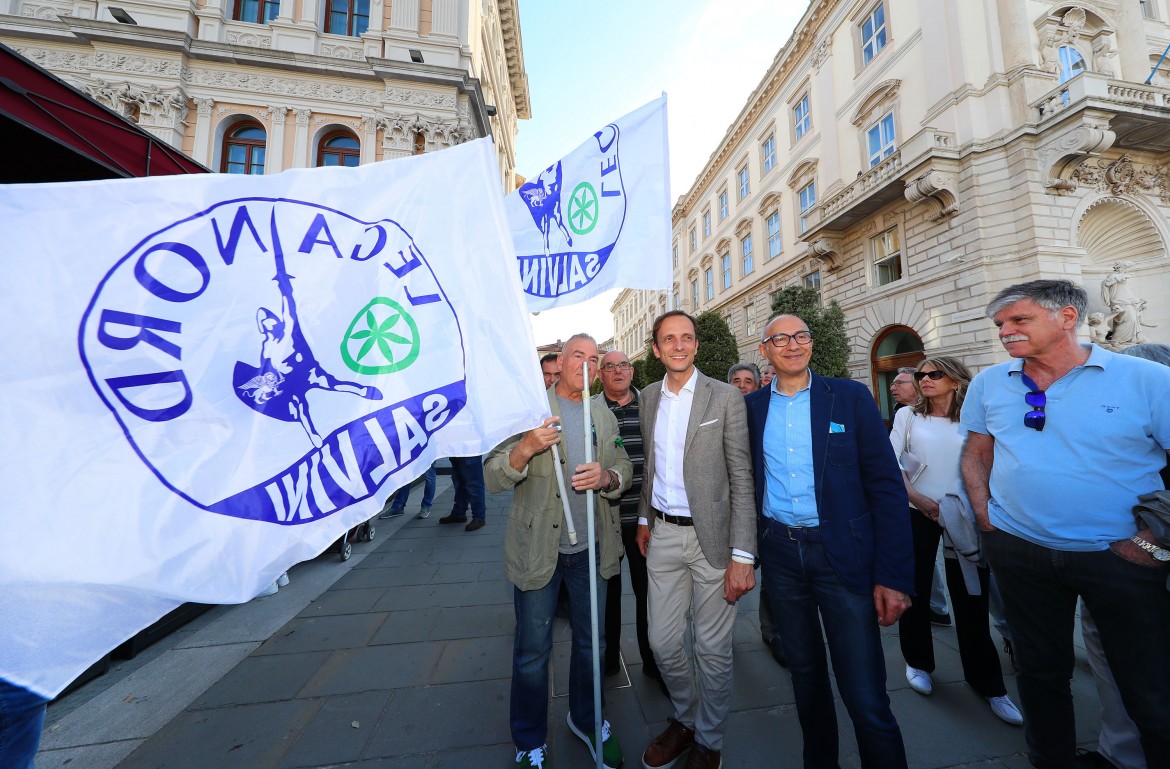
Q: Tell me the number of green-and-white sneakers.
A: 2